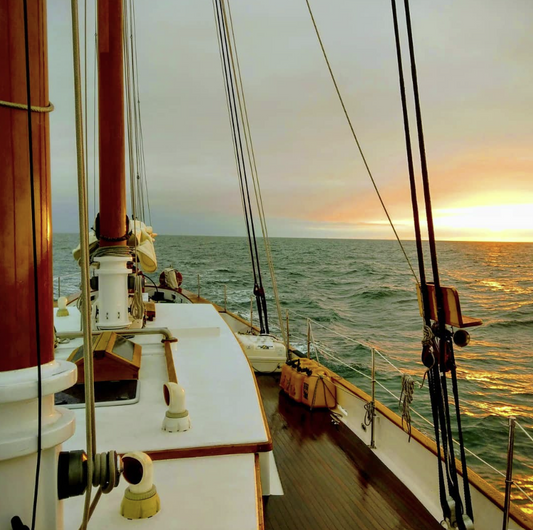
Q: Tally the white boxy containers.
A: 1